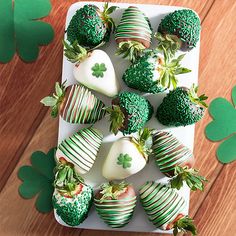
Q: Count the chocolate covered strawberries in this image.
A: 14